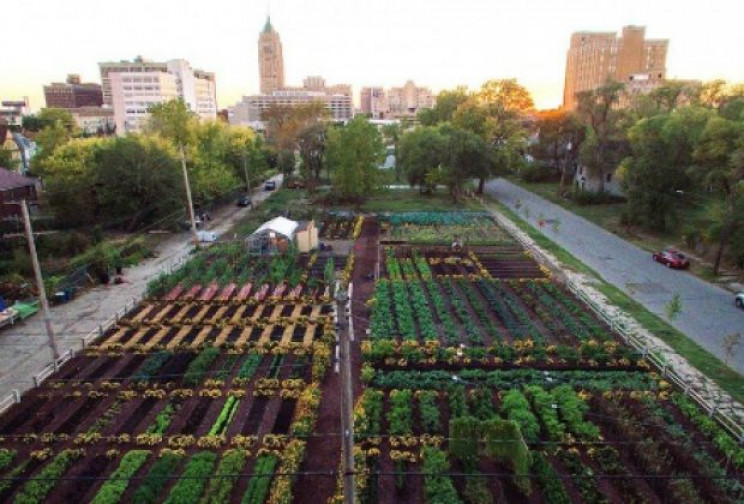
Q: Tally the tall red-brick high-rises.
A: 1